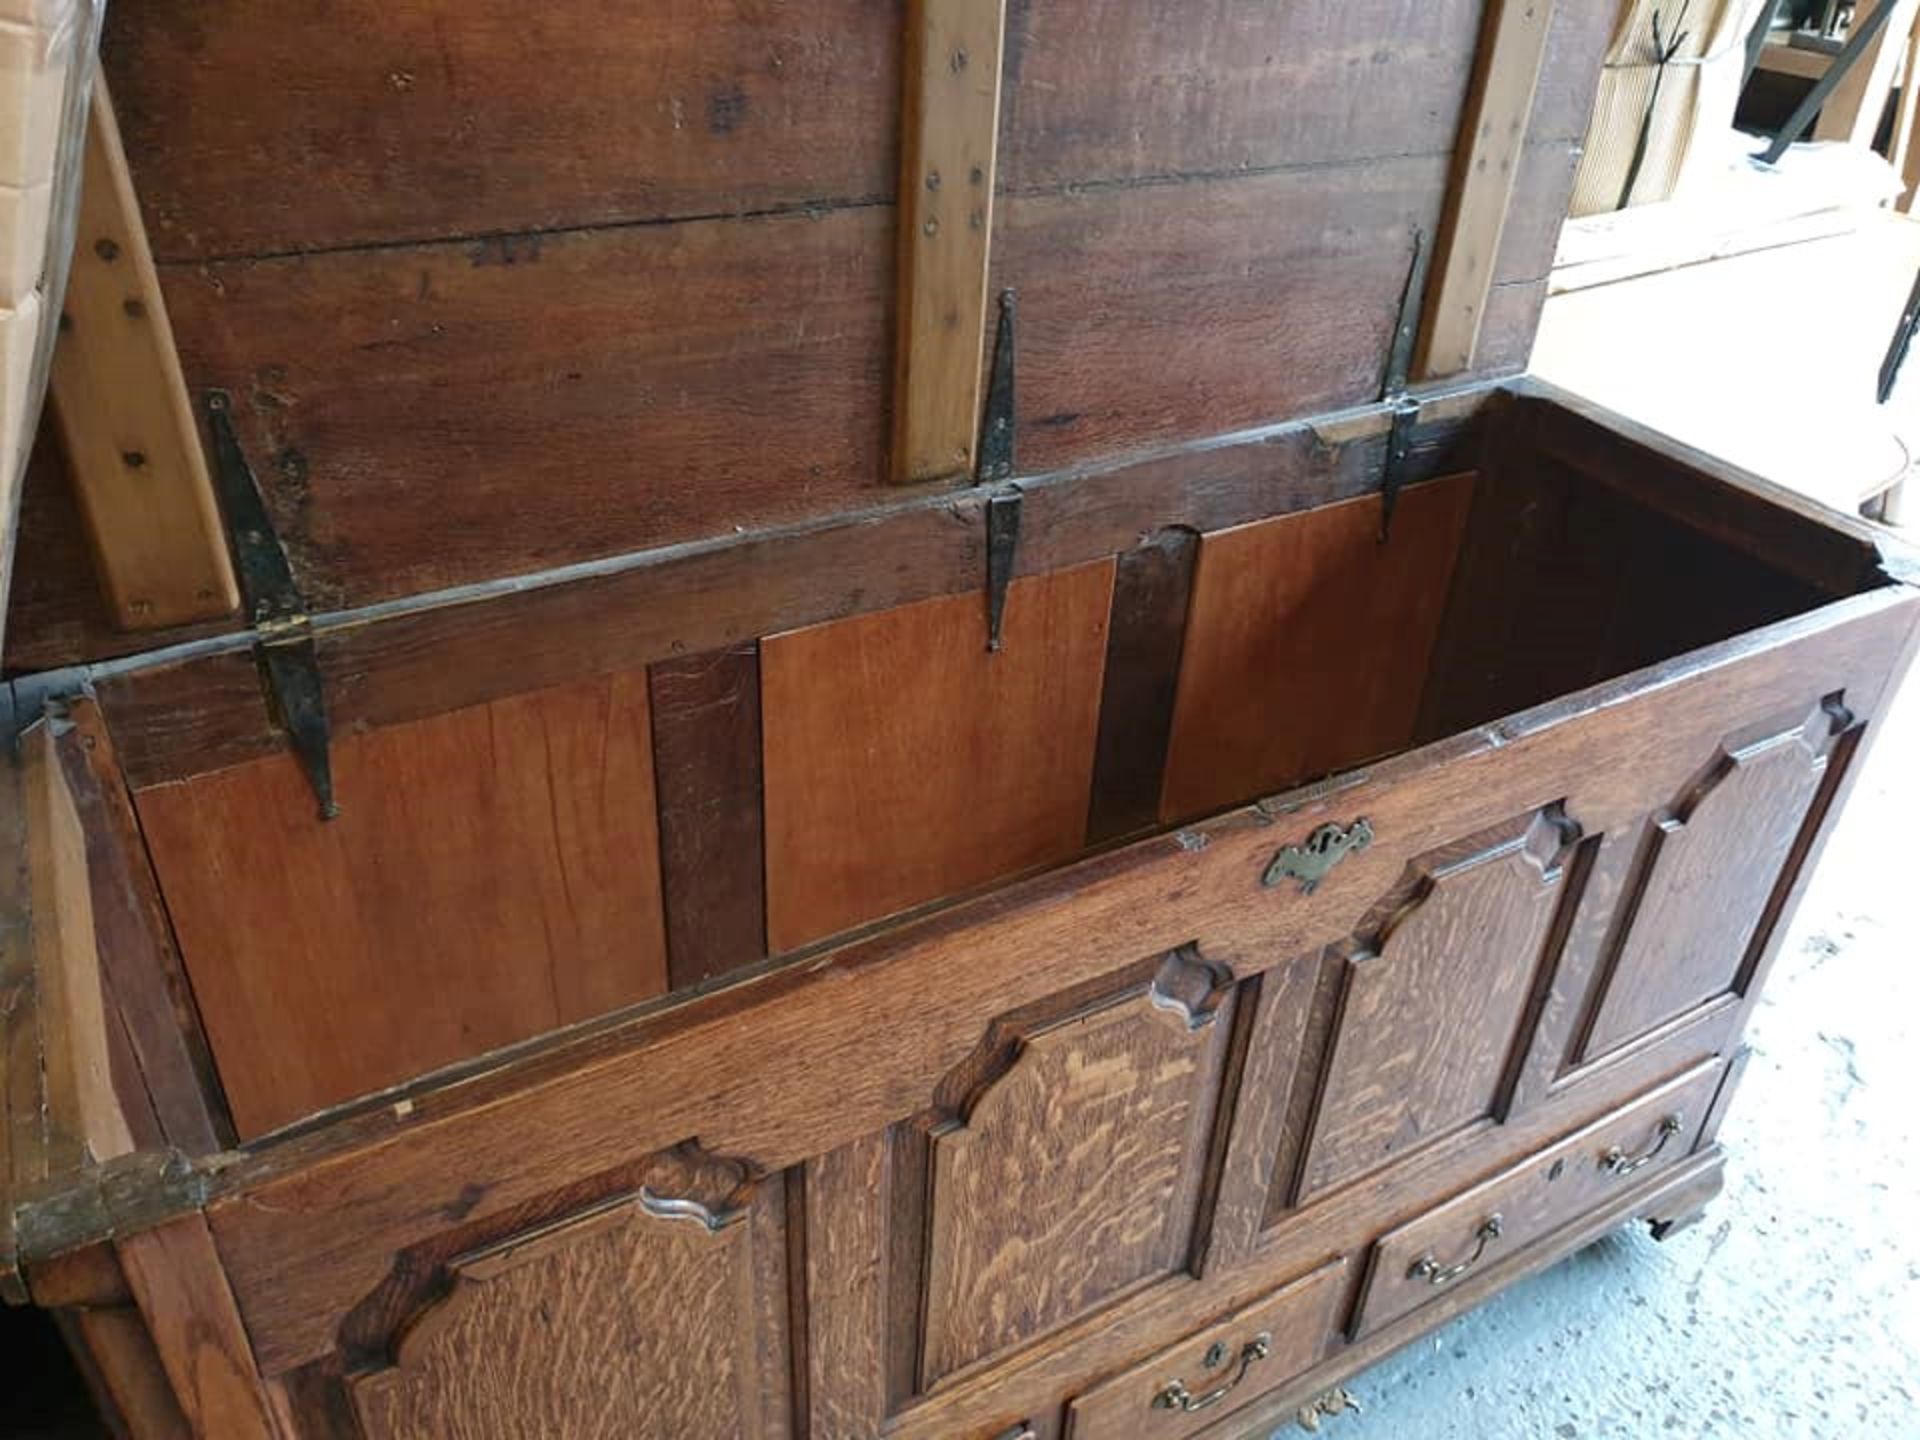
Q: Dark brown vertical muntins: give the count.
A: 2